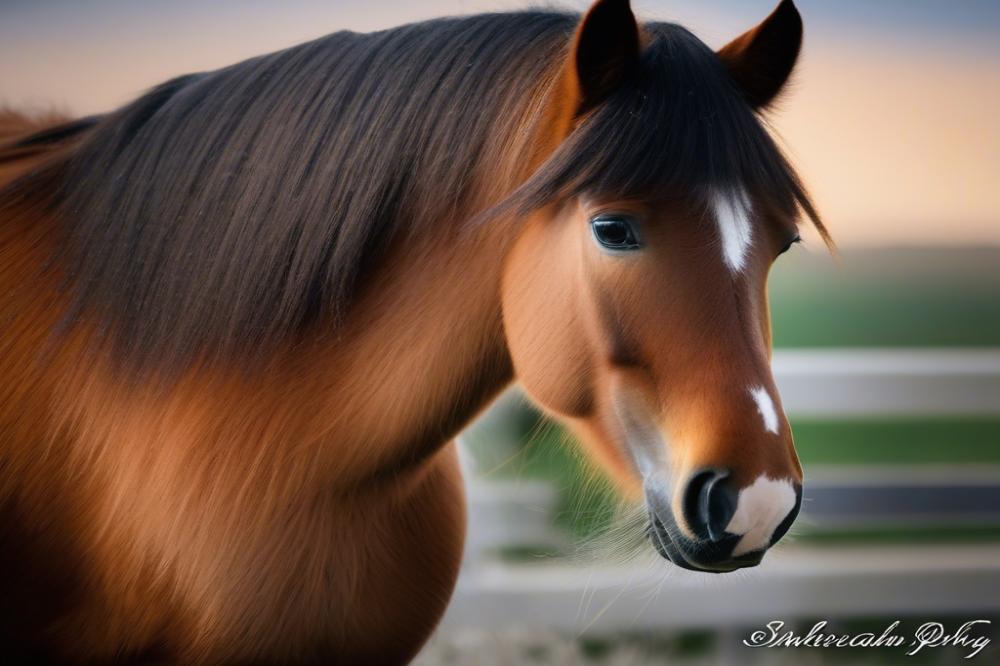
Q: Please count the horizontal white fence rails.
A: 3